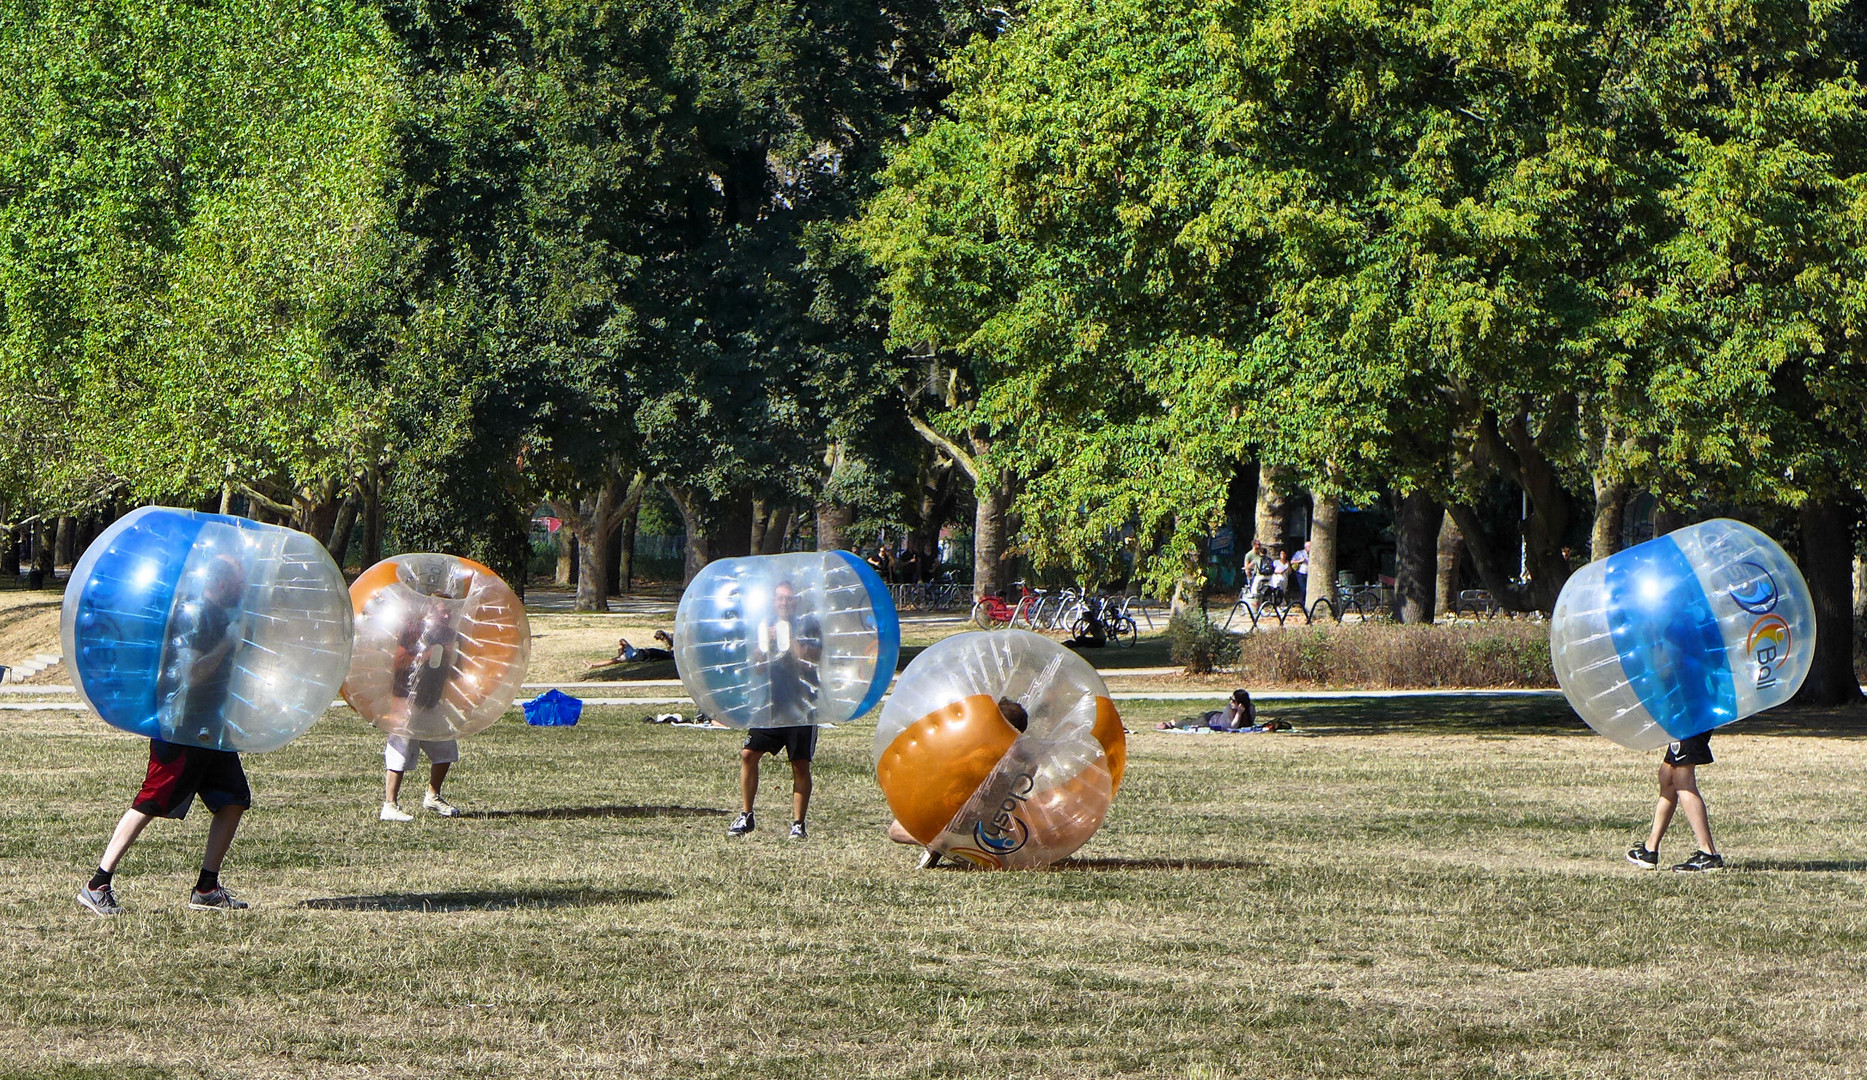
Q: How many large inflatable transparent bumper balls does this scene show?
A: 5